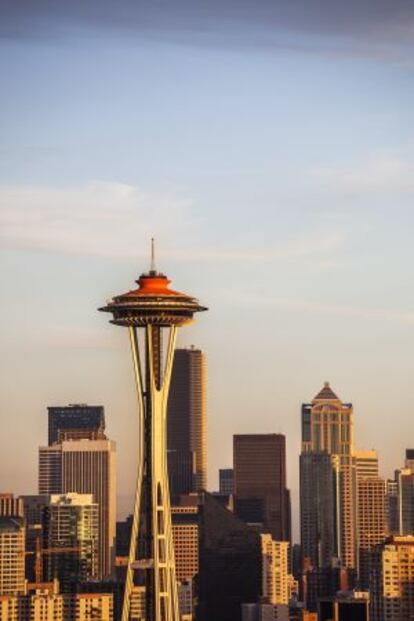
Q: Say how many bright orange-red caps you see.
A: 1